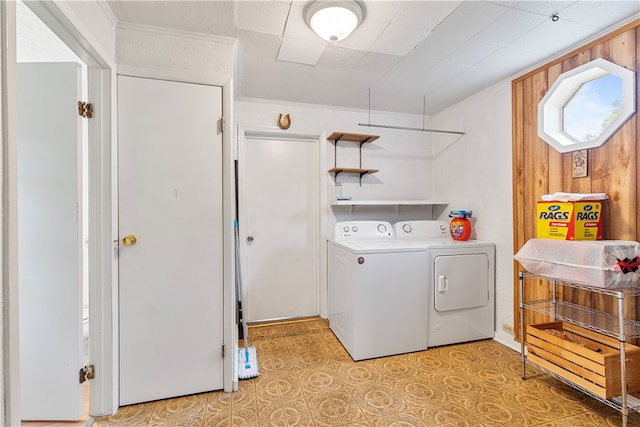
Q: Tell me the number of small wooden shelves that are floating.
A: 2